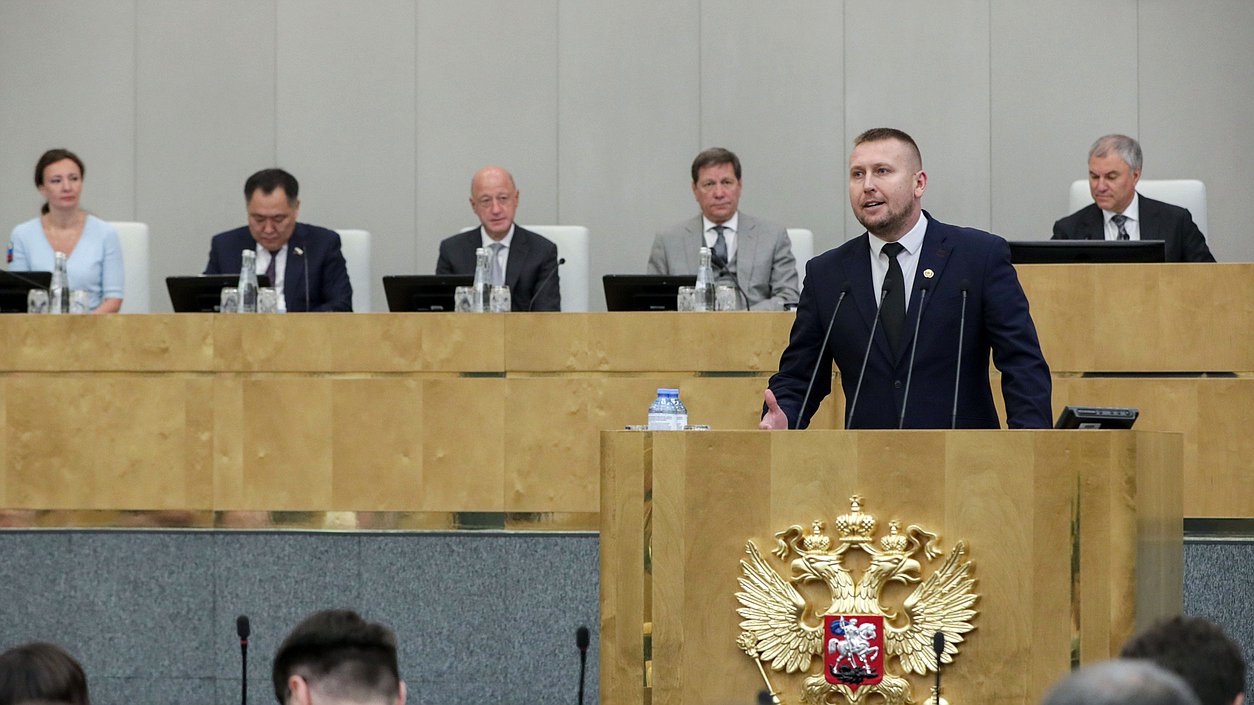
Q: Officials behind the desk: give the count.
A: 5